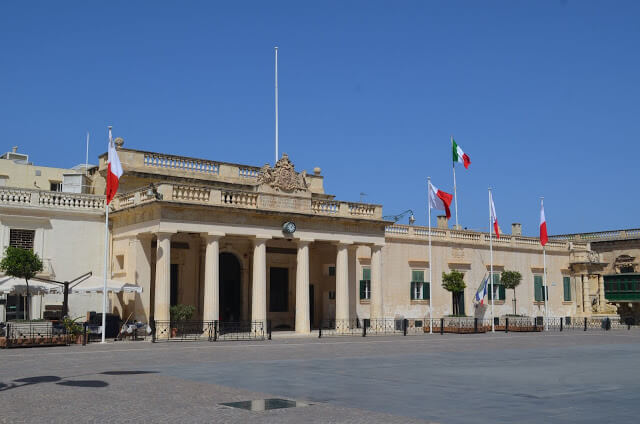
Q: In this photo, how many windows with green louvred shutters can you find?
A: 5